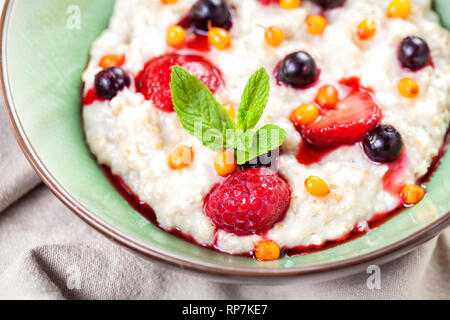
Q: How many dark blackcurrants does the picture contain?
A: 7